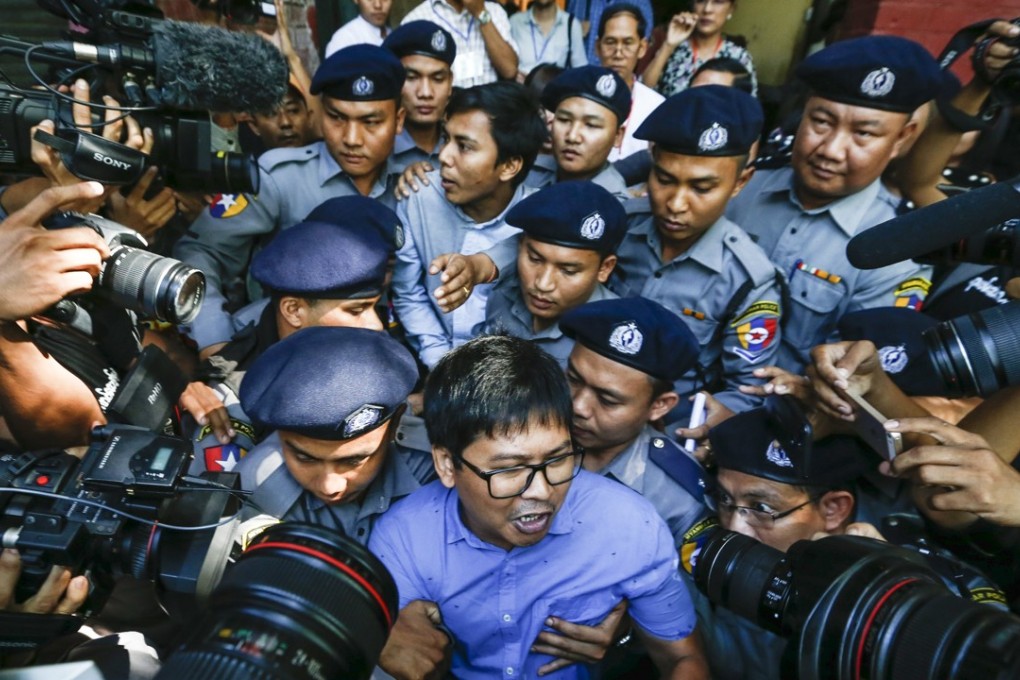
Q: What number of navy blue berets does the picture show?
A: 12